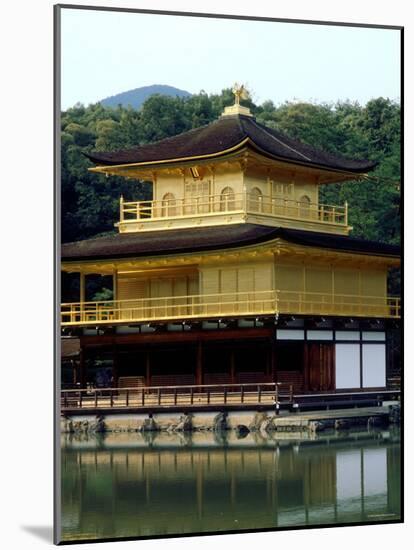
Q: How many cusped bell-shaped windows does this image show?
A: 4